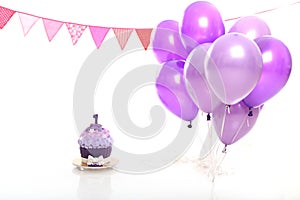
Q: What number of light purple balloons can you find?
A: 4